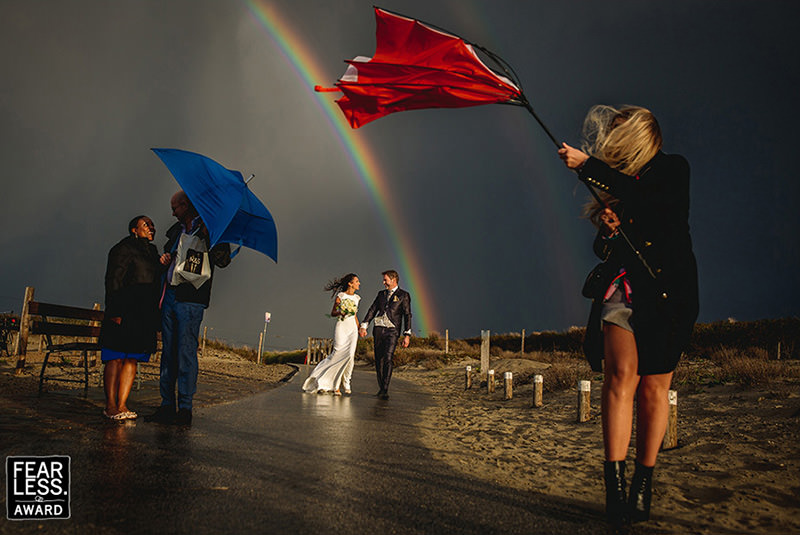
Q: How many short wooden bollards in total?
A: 6